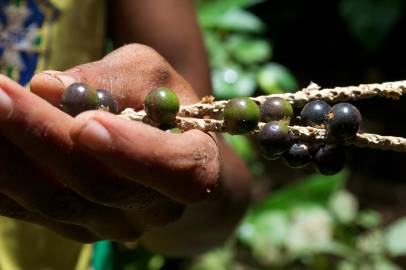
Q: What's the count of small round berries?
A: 10